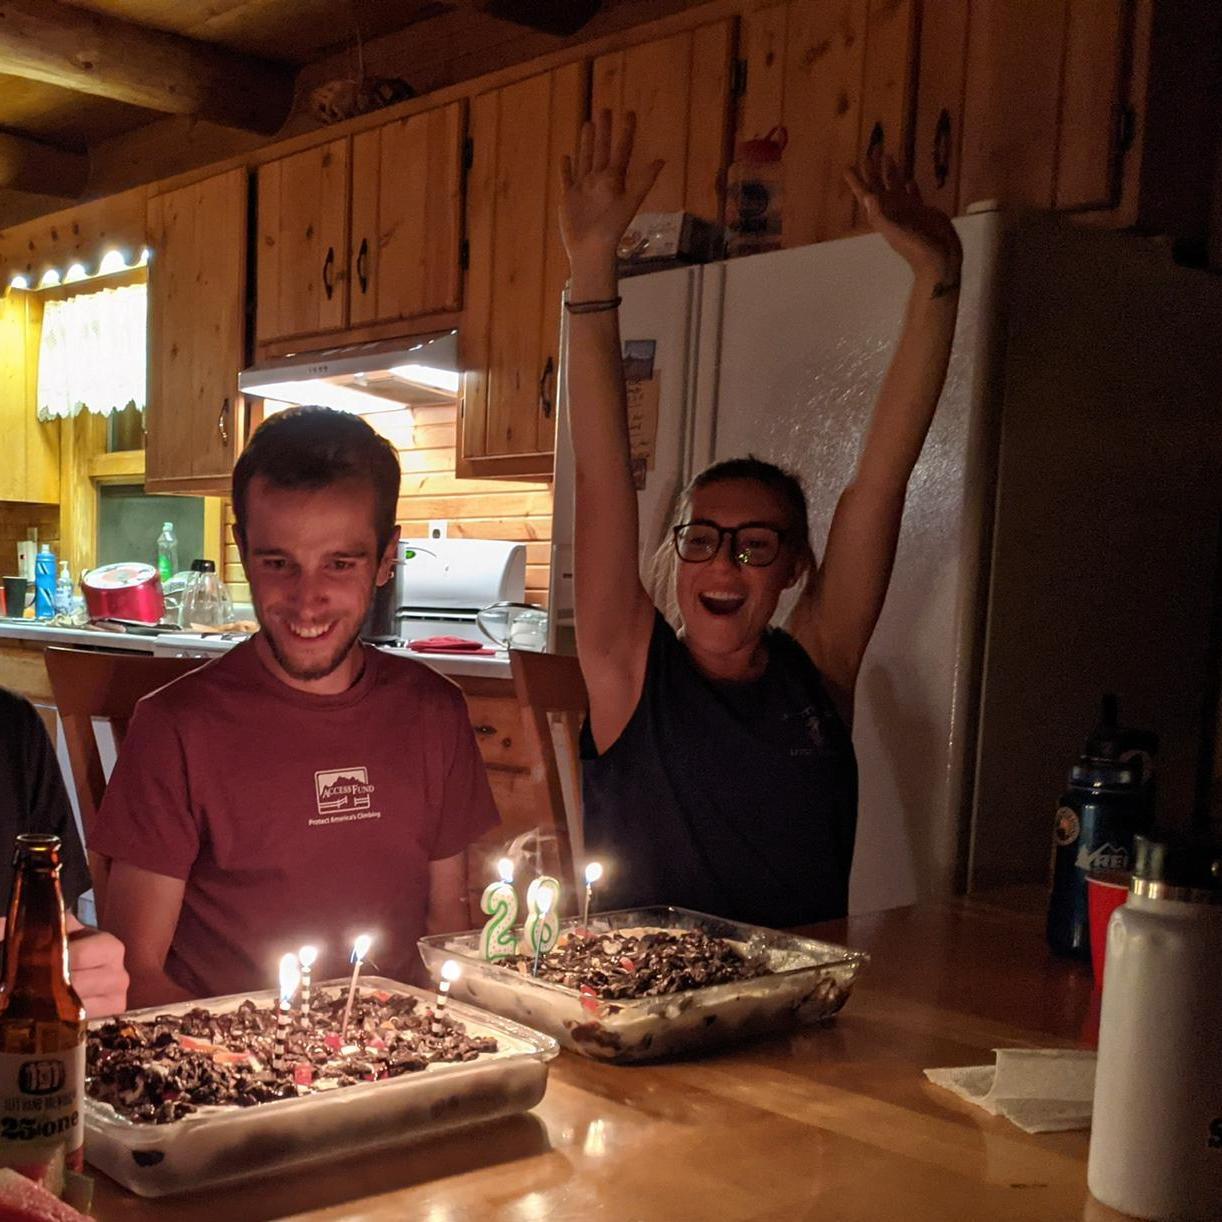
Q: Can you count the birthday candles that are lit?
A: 7